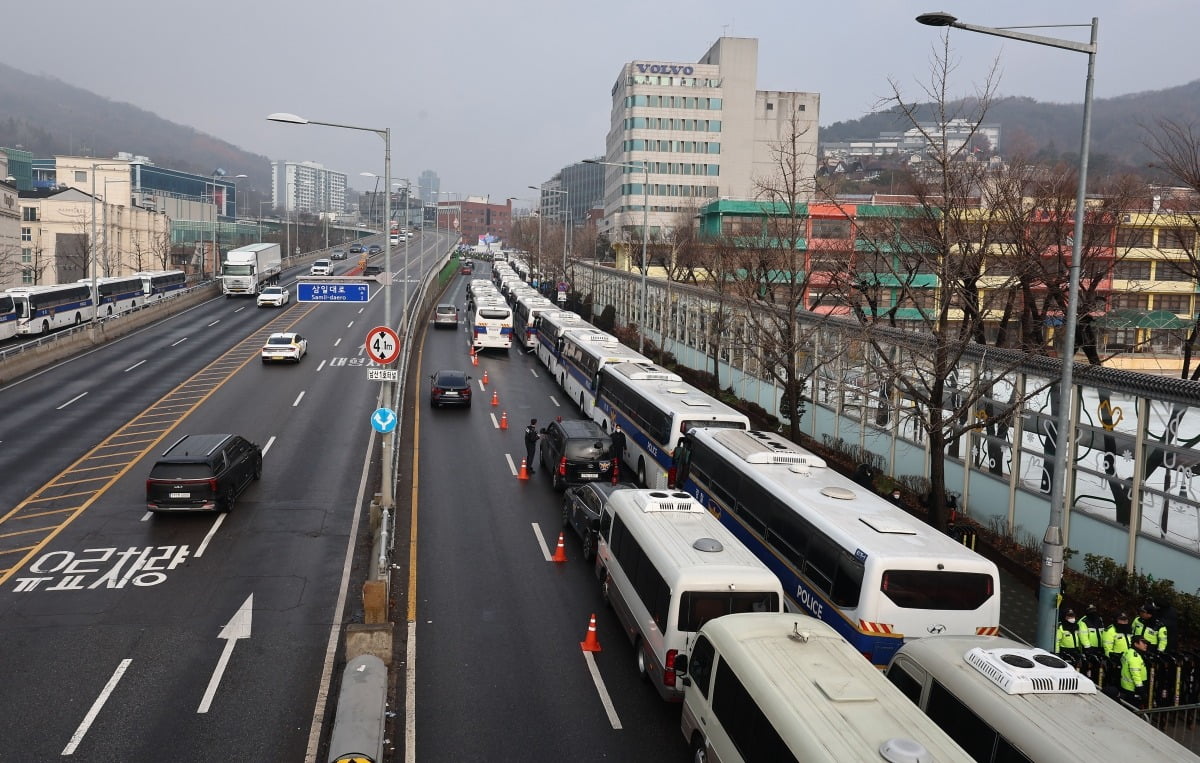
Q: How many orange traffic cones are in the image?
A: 8